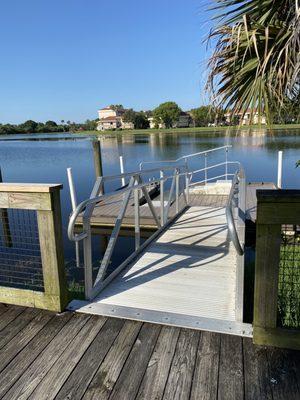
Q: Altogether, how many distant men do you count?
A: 0